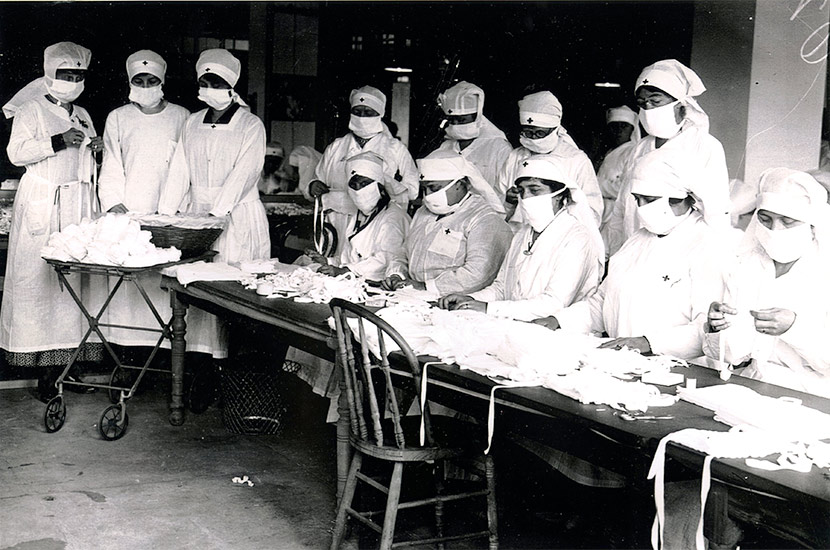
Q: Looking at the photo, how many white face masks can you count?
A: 12